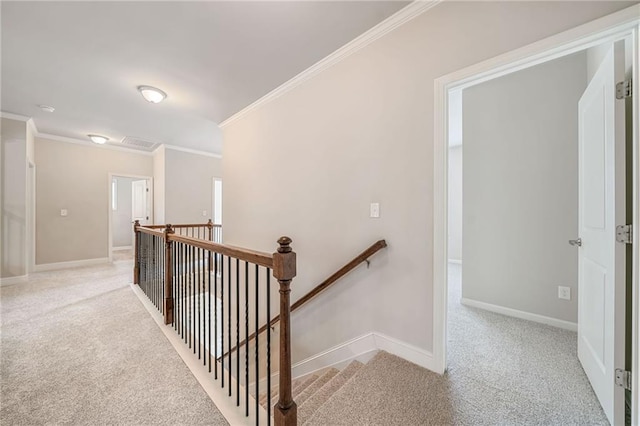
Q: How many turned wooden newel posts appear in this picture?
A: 4